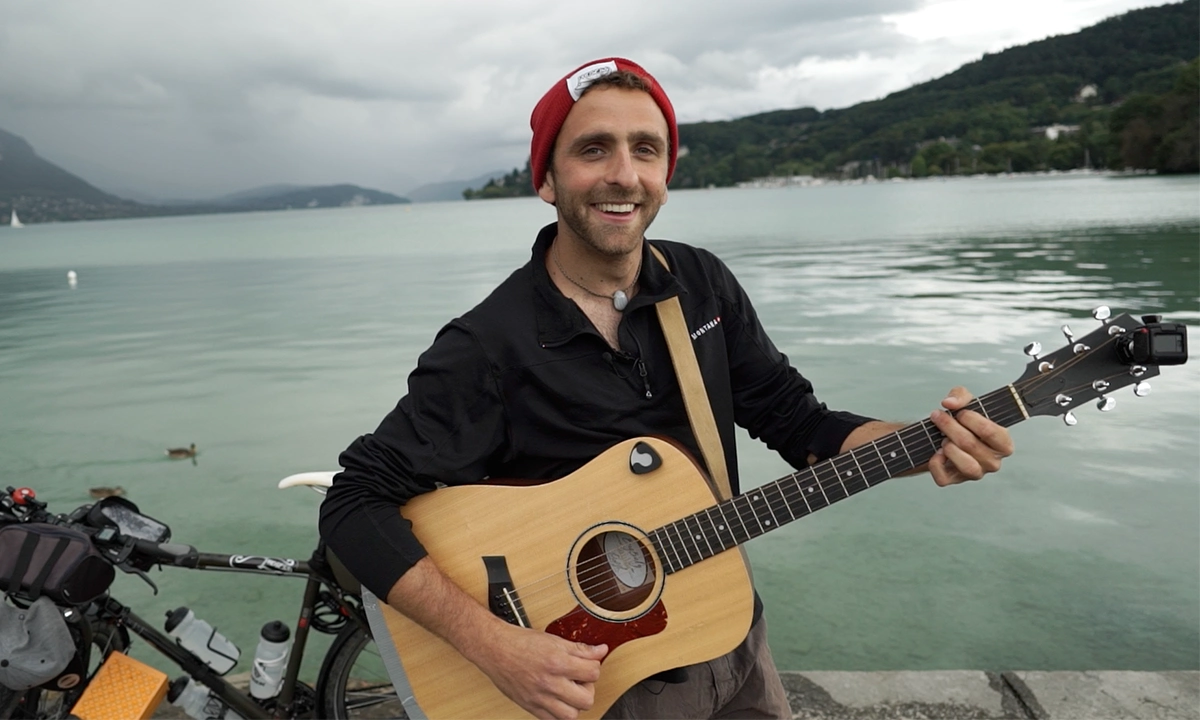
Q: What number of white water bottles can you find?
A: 3